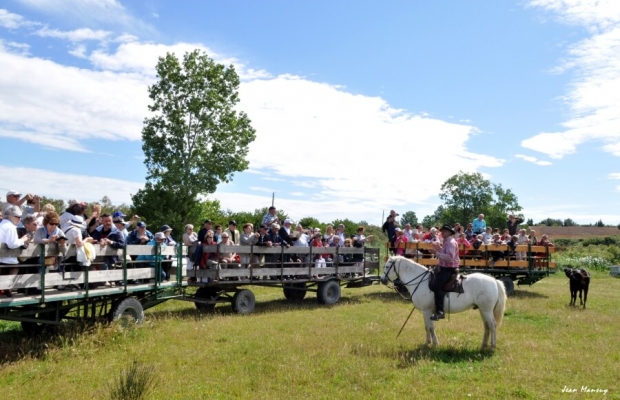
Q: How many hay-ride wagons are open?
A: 3